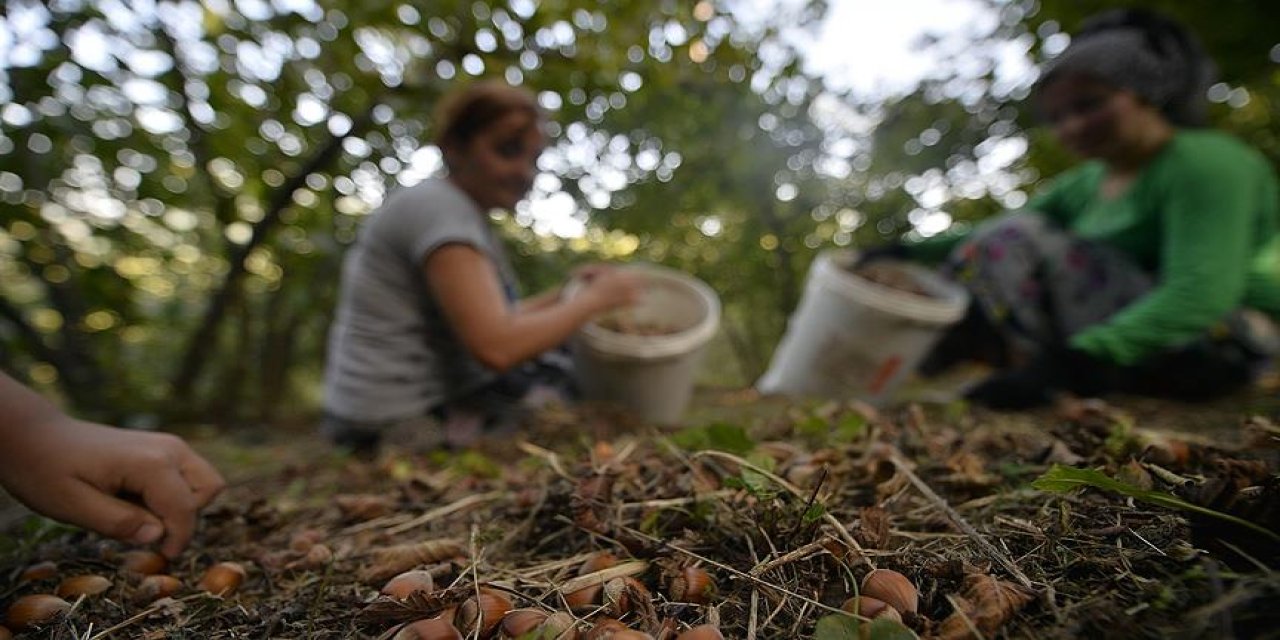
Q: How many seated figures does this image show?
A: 2